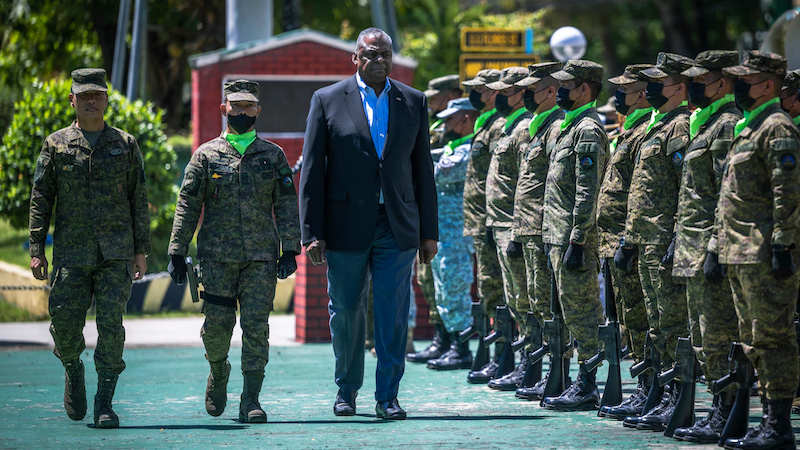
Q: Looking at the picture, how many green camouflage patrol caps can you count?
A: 12